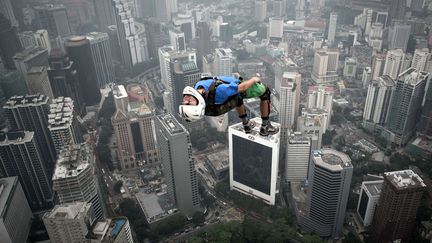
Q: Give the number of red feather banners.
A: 0